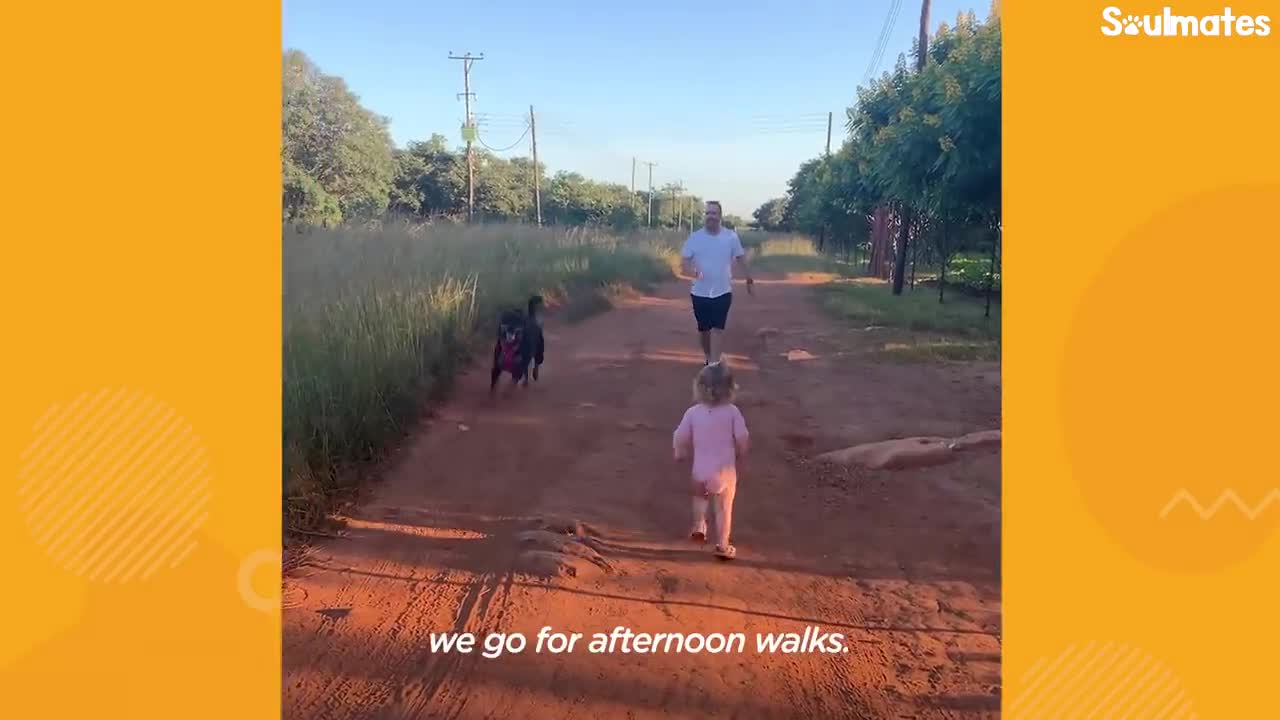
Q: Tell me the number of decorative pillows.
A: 0